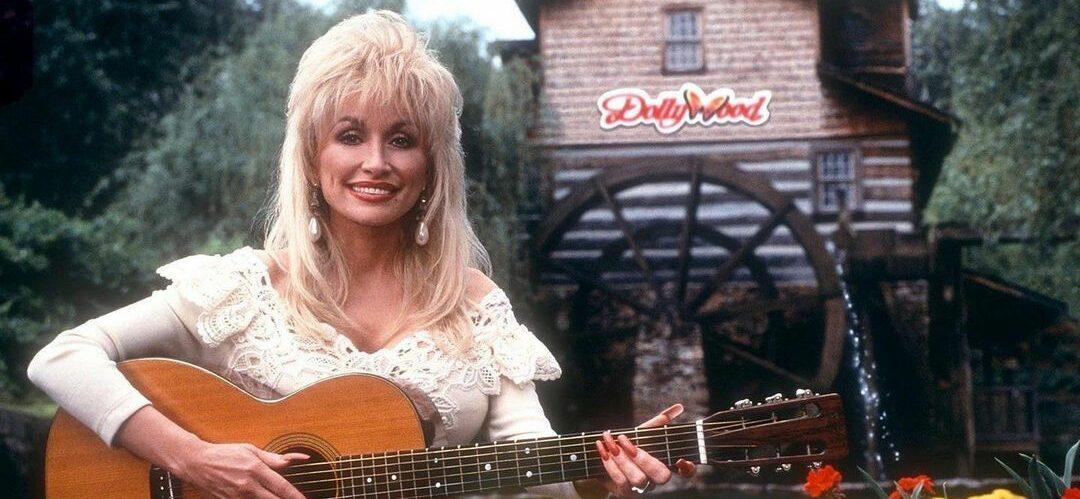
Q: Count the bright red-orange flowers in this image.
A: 3